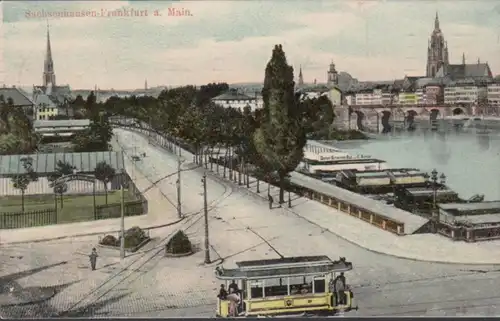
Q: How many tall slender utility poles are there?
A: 3